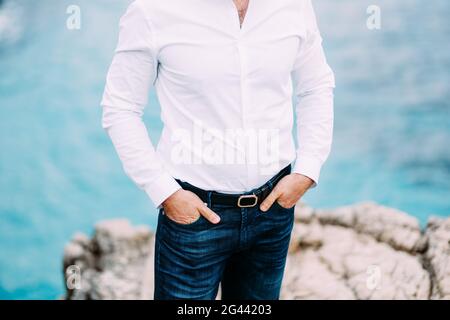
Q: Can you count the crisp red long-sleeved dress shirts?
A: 0